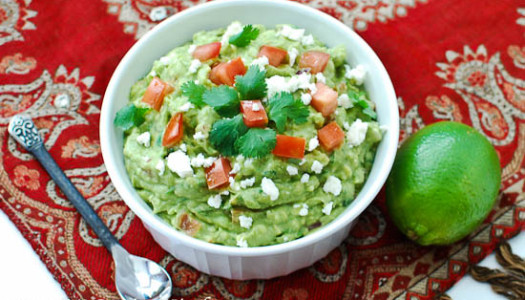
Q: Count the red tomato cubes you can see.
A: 11